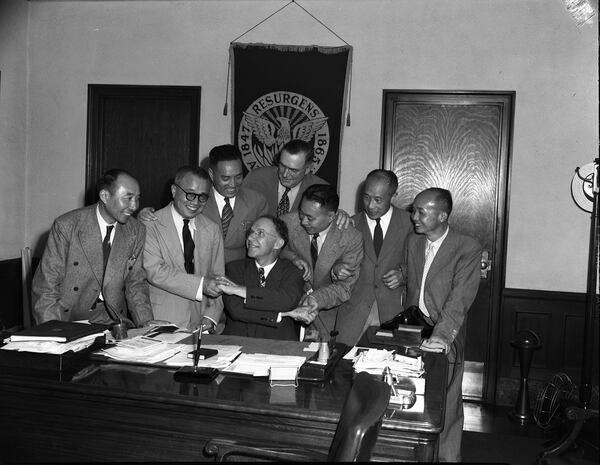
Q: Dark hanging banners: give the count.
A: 1